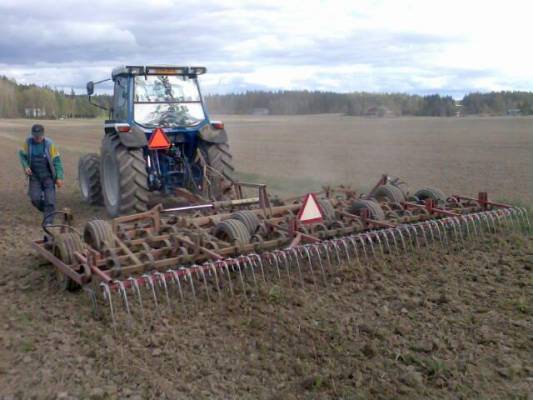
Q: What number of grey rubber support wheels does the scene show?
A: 8